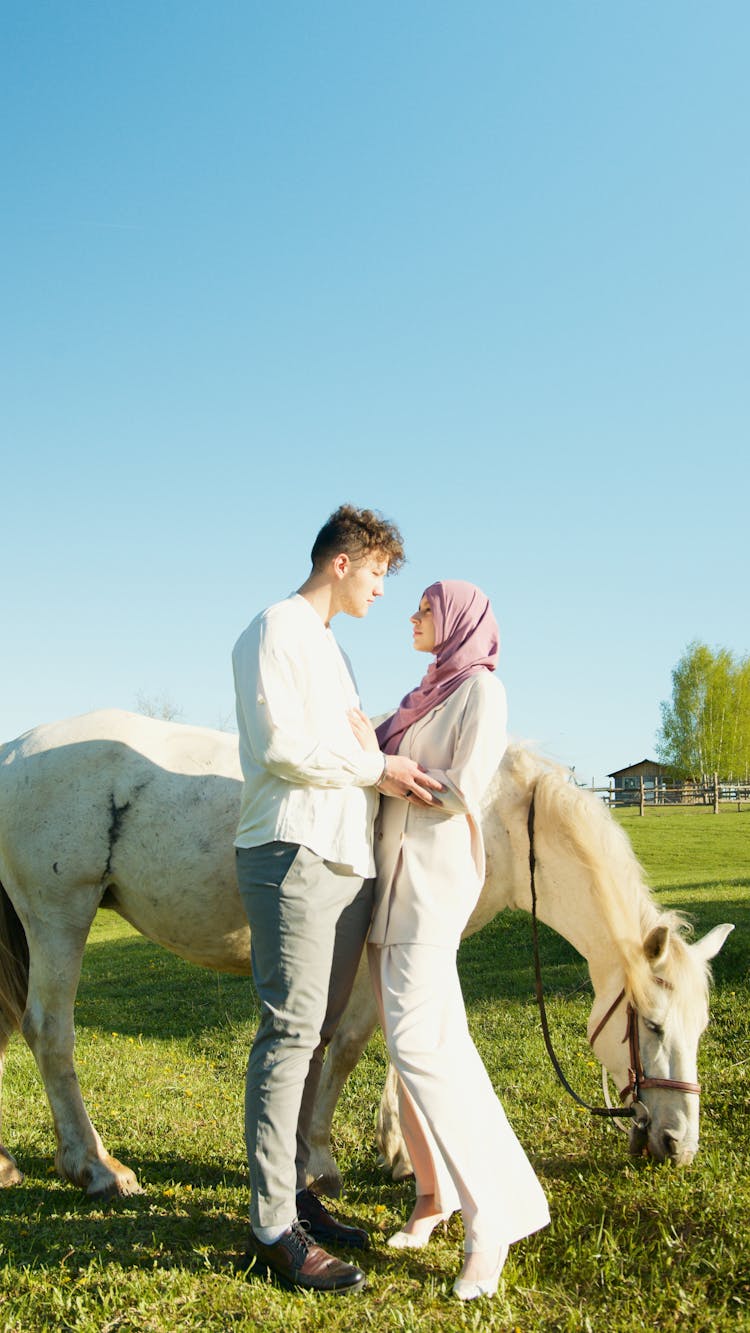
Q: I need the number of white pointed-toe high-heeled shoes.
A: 2